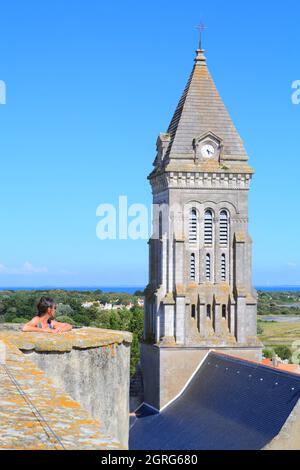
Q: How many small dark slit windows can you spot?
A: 3